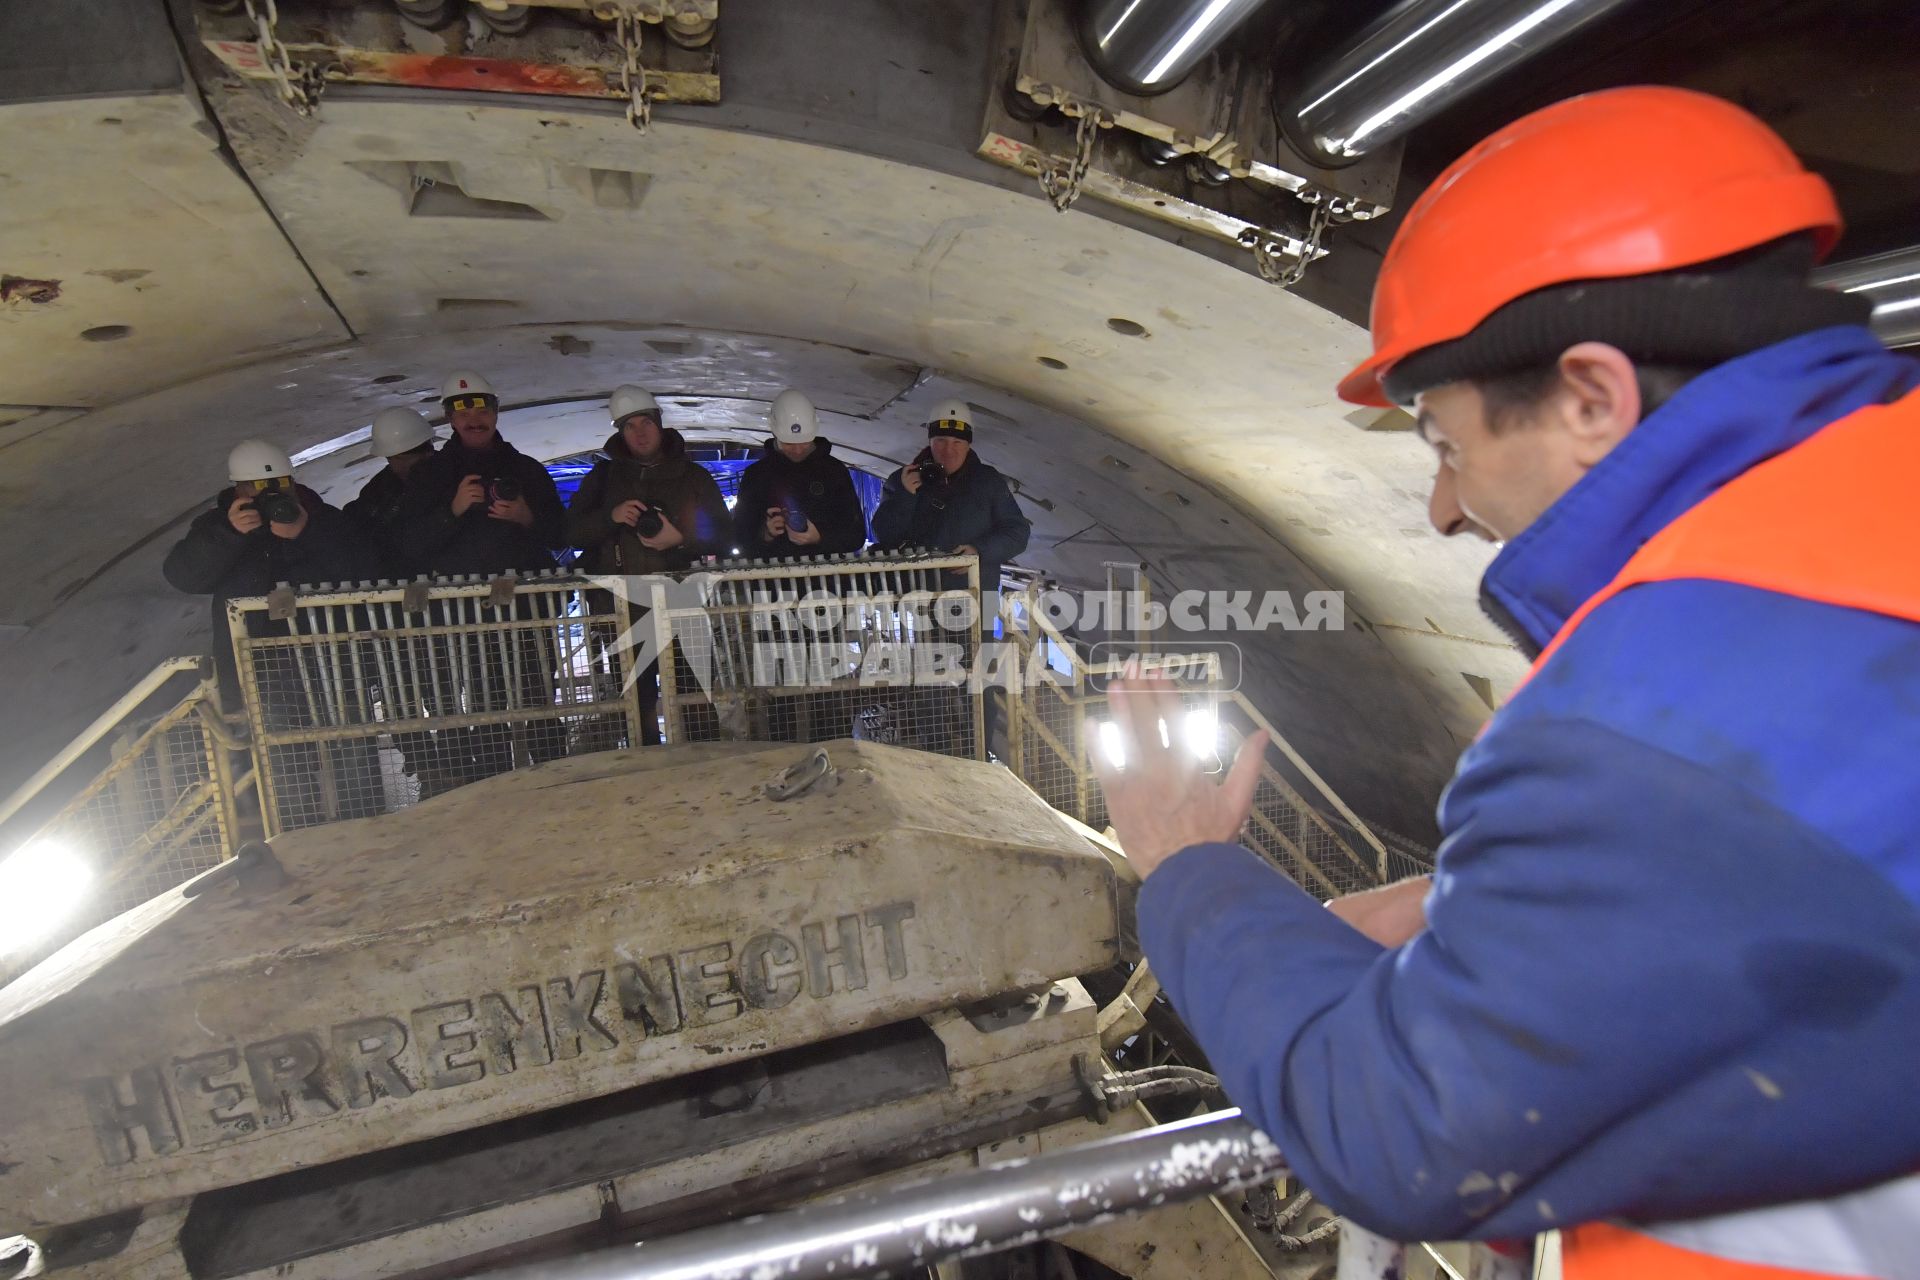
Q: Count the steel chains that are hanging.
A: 4